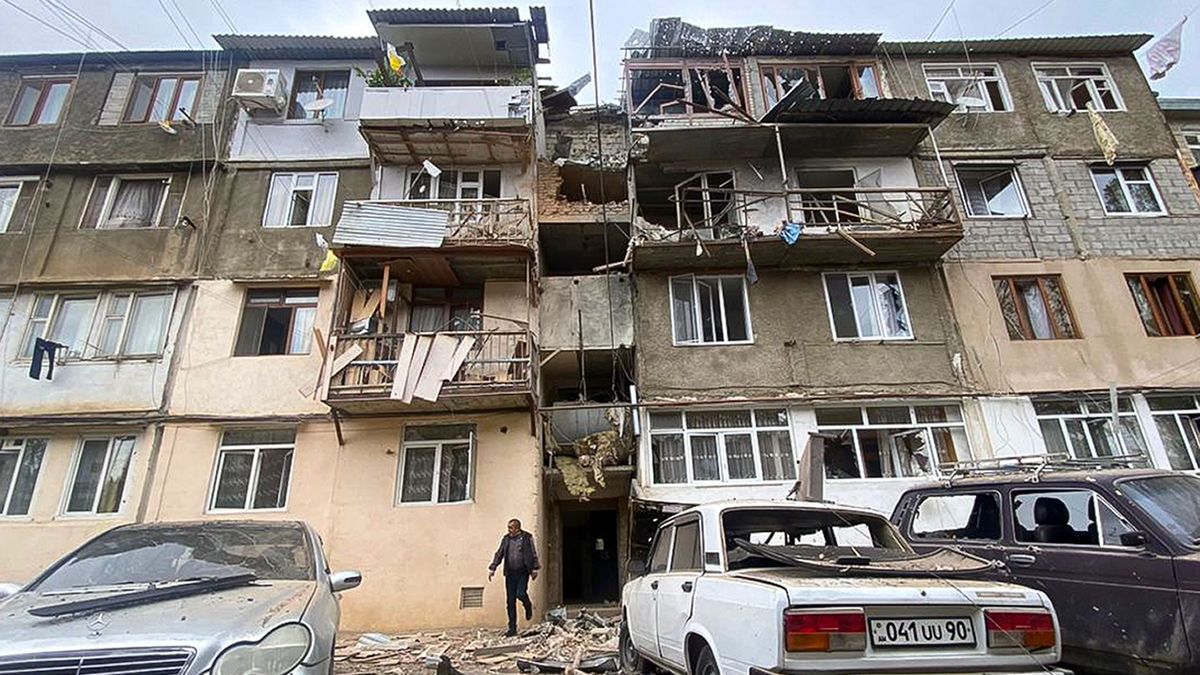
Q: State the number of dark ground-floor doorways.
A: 1